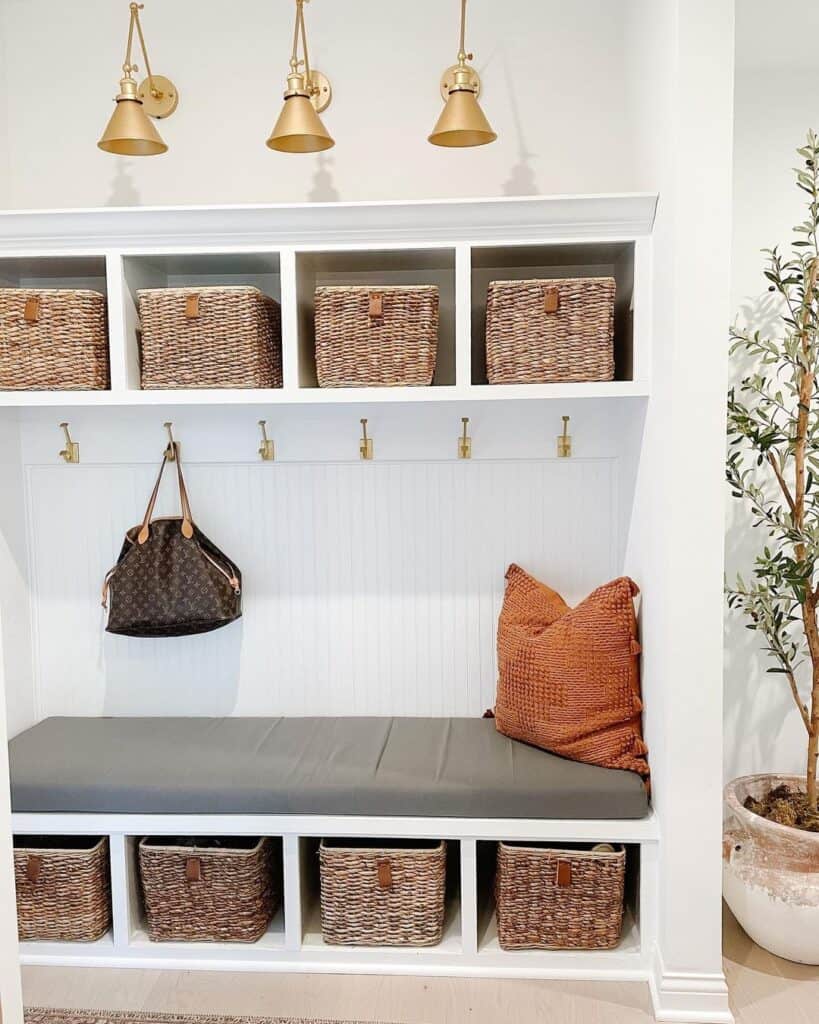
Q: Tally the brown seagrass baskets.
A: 8